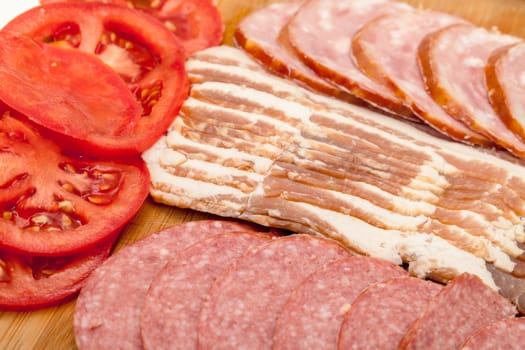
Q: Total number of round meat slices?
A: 12